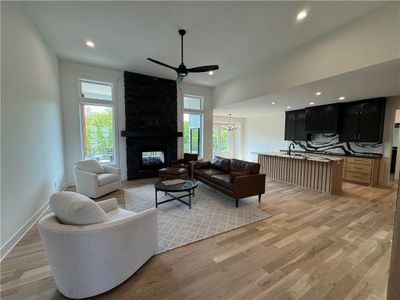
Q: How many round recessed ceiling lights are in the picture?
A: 8